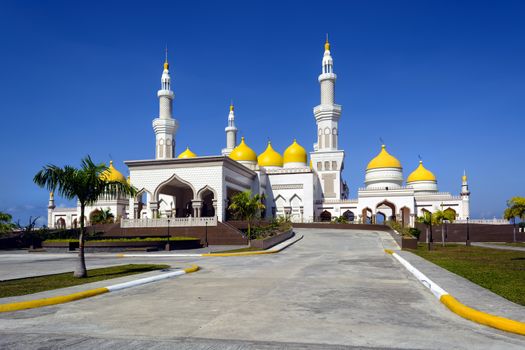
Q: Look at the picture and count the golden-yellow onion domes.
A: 7